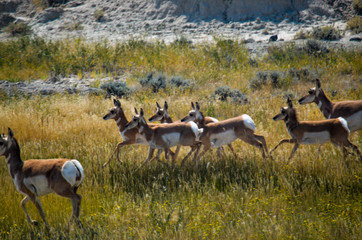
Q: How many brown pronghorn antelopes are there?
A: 7